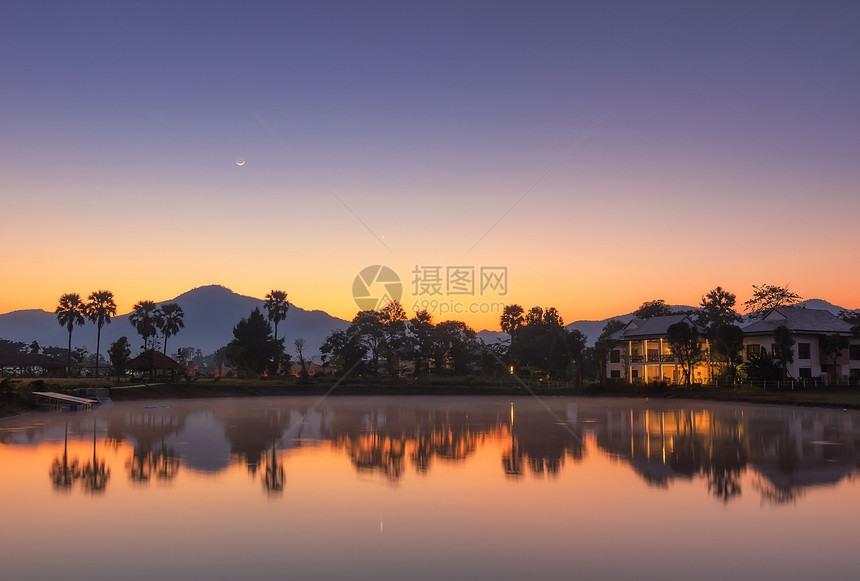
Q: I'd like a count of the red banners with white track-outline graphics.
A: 0